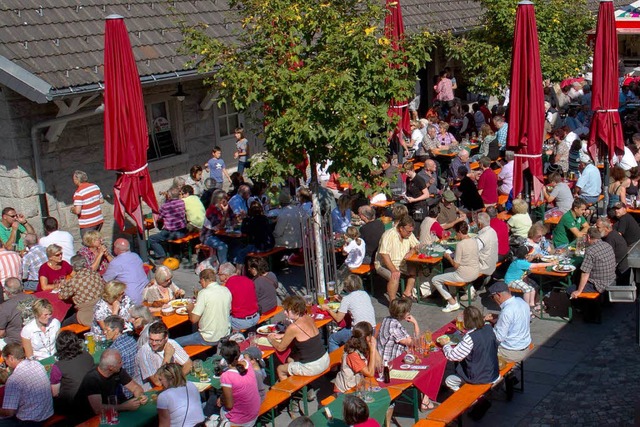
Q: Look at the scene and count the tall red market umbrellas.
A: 4